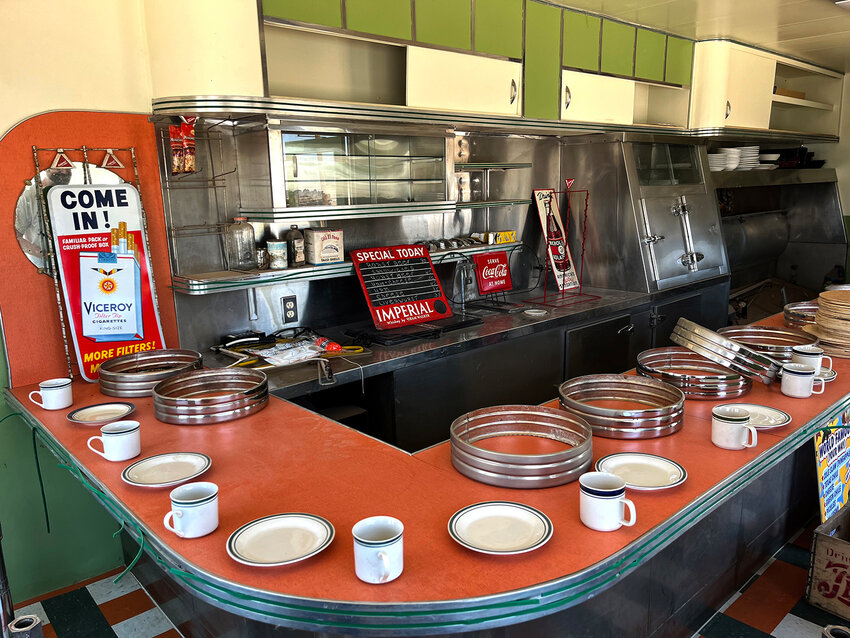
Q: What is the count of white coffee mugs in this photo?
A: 8